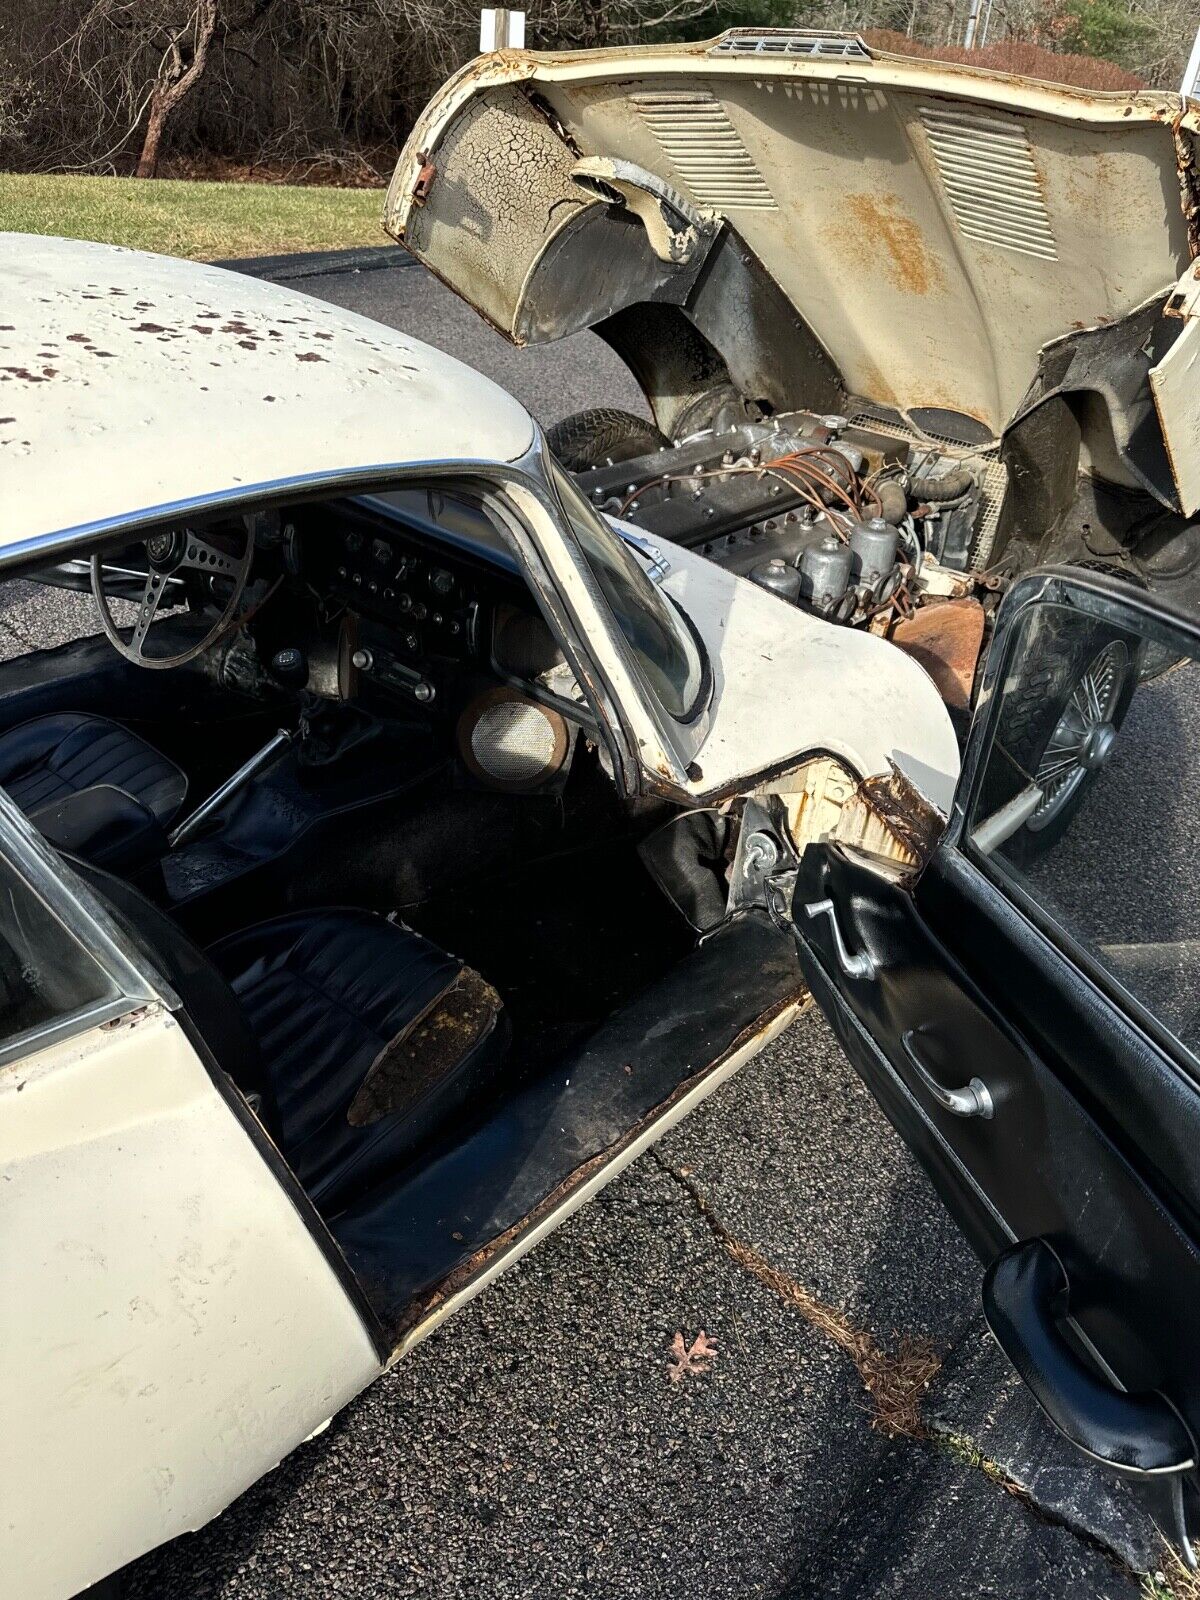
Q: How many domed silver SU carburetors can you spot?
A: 3